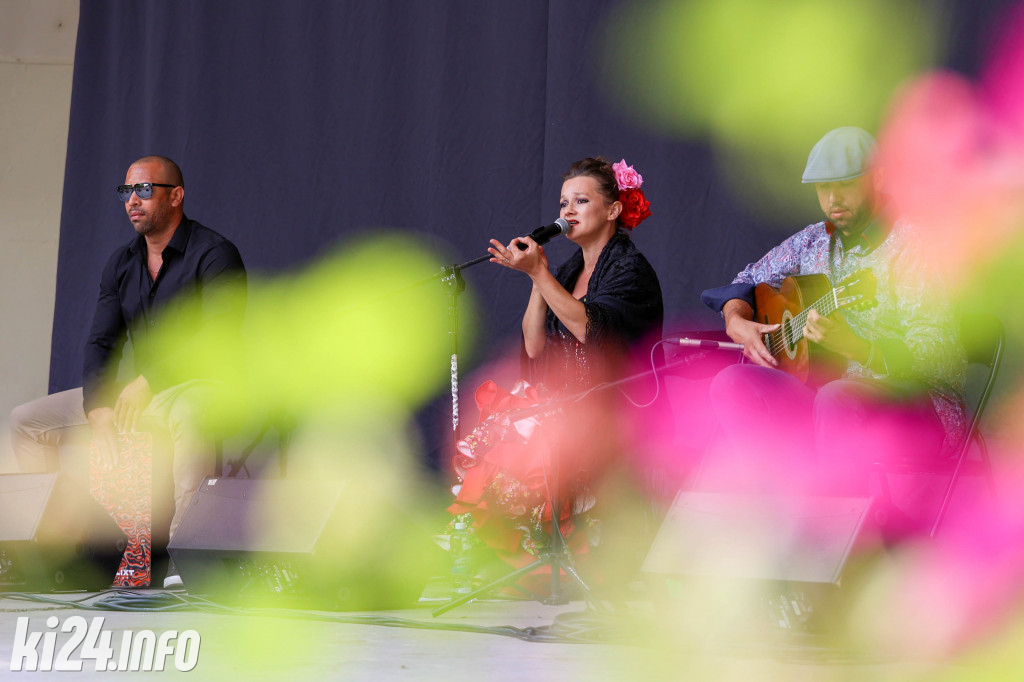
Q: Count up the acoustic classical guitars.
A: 1